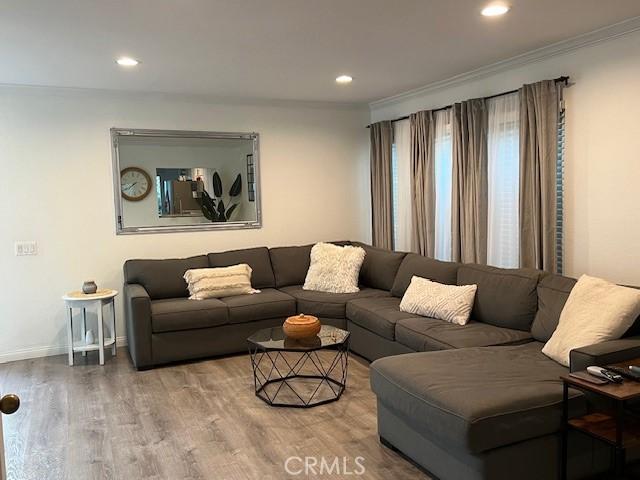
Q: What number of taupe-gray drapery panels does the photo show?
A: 4